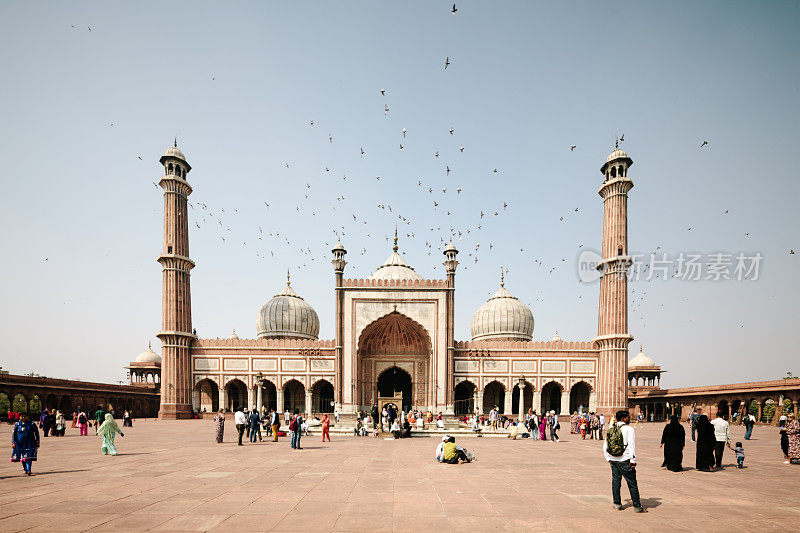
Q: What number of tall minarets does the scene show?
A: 2